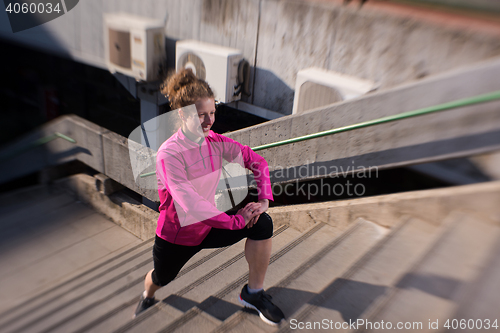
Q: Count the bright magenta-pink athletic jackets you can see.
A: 1